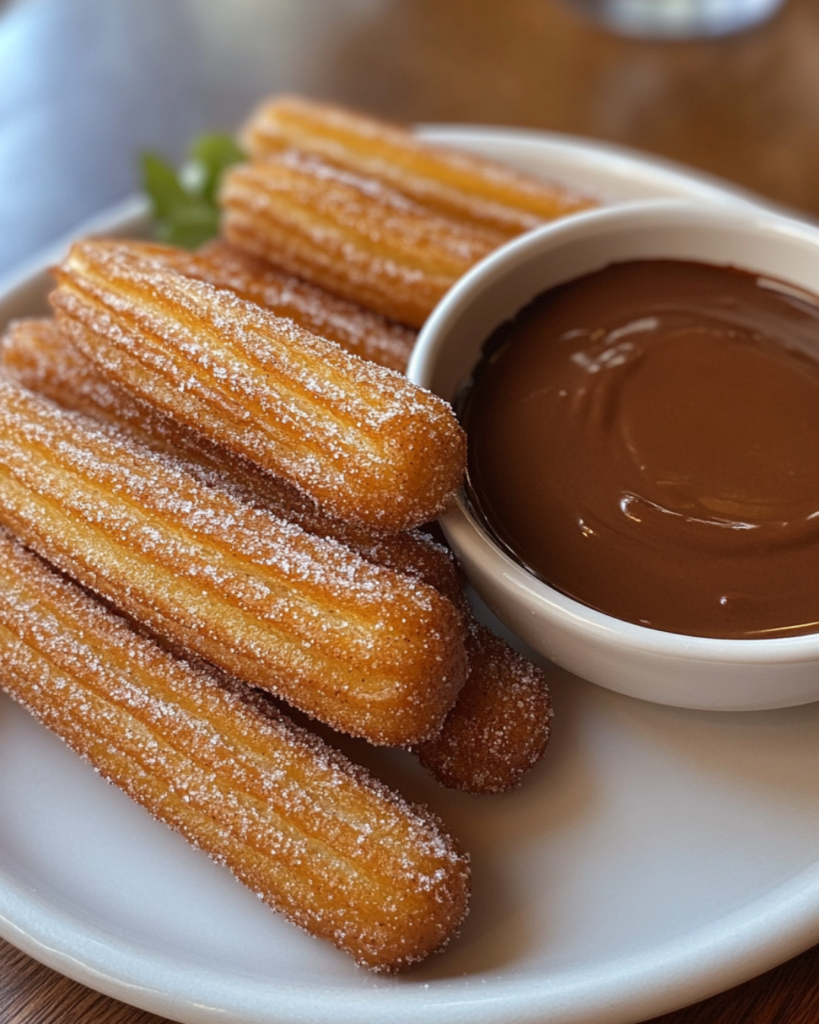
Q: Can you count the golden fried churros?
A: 8